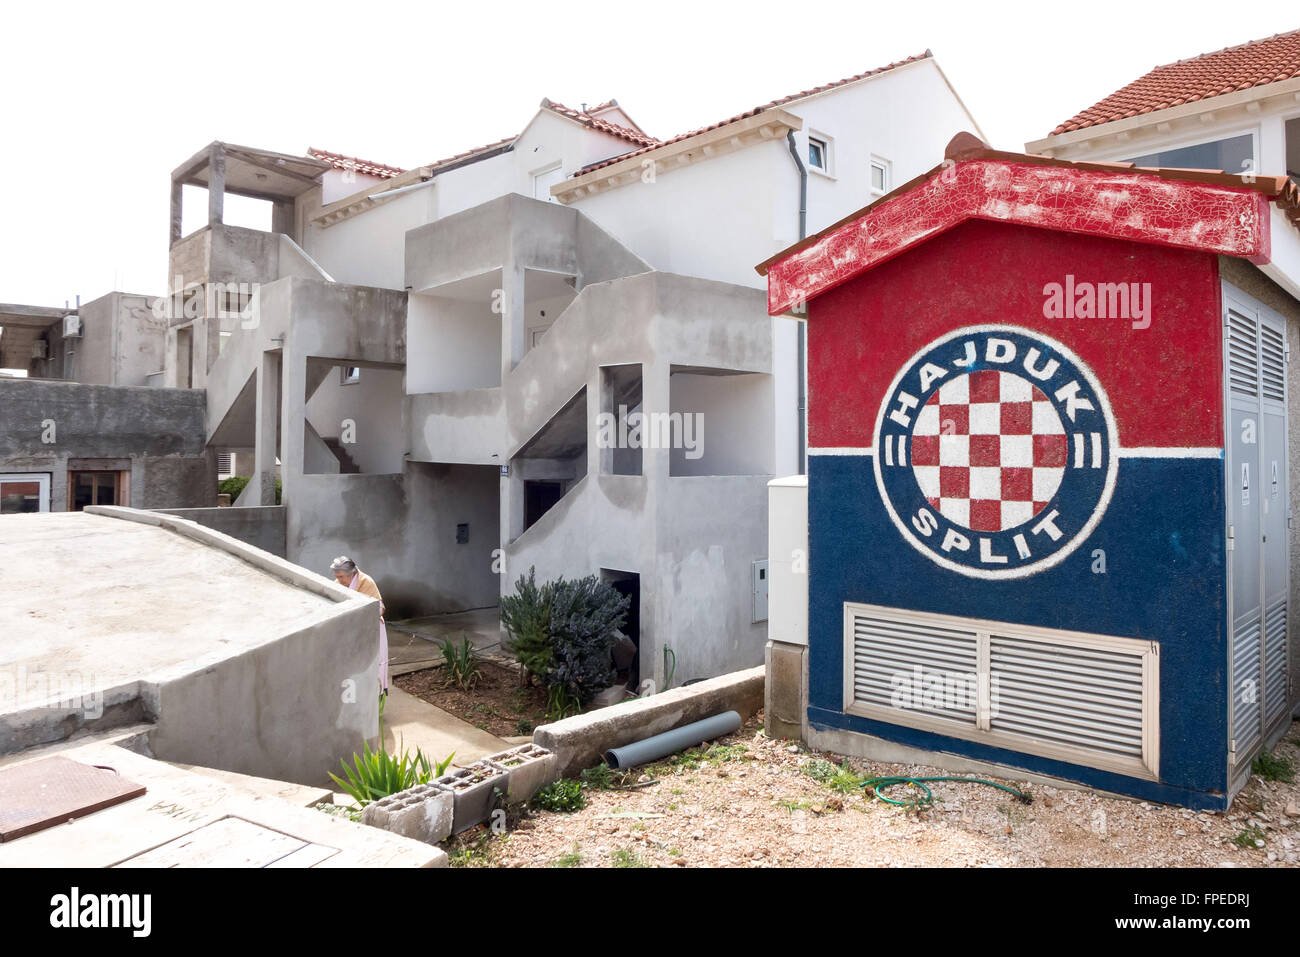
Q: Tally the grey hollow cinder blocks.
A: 3